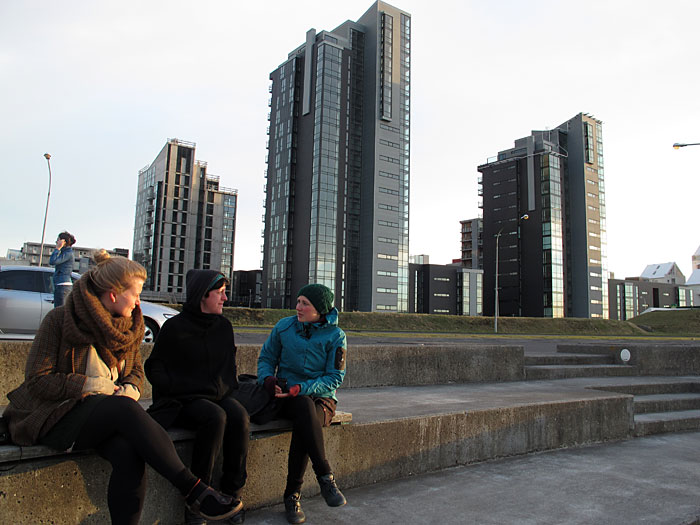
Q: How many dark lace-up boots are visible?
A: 2